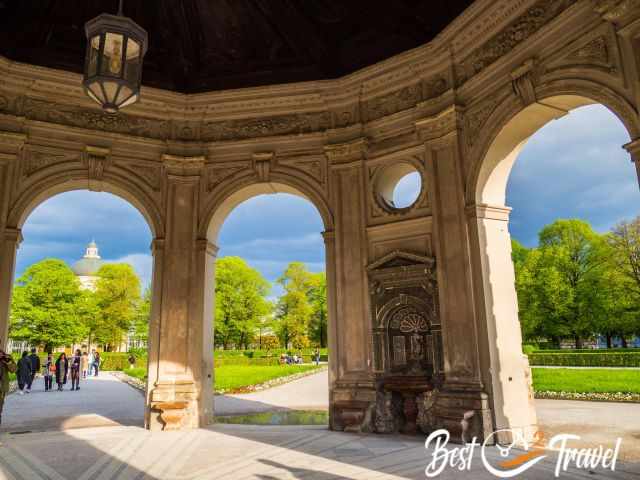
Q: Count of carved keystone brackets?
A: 3